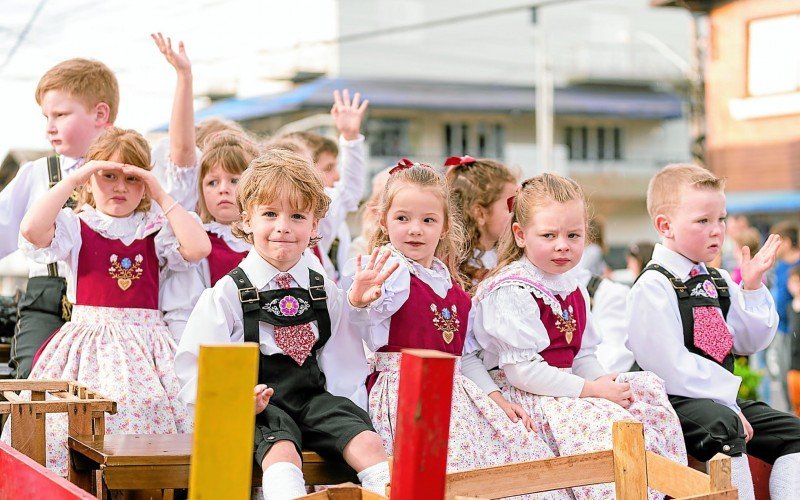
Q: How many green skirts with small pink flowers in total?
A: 0